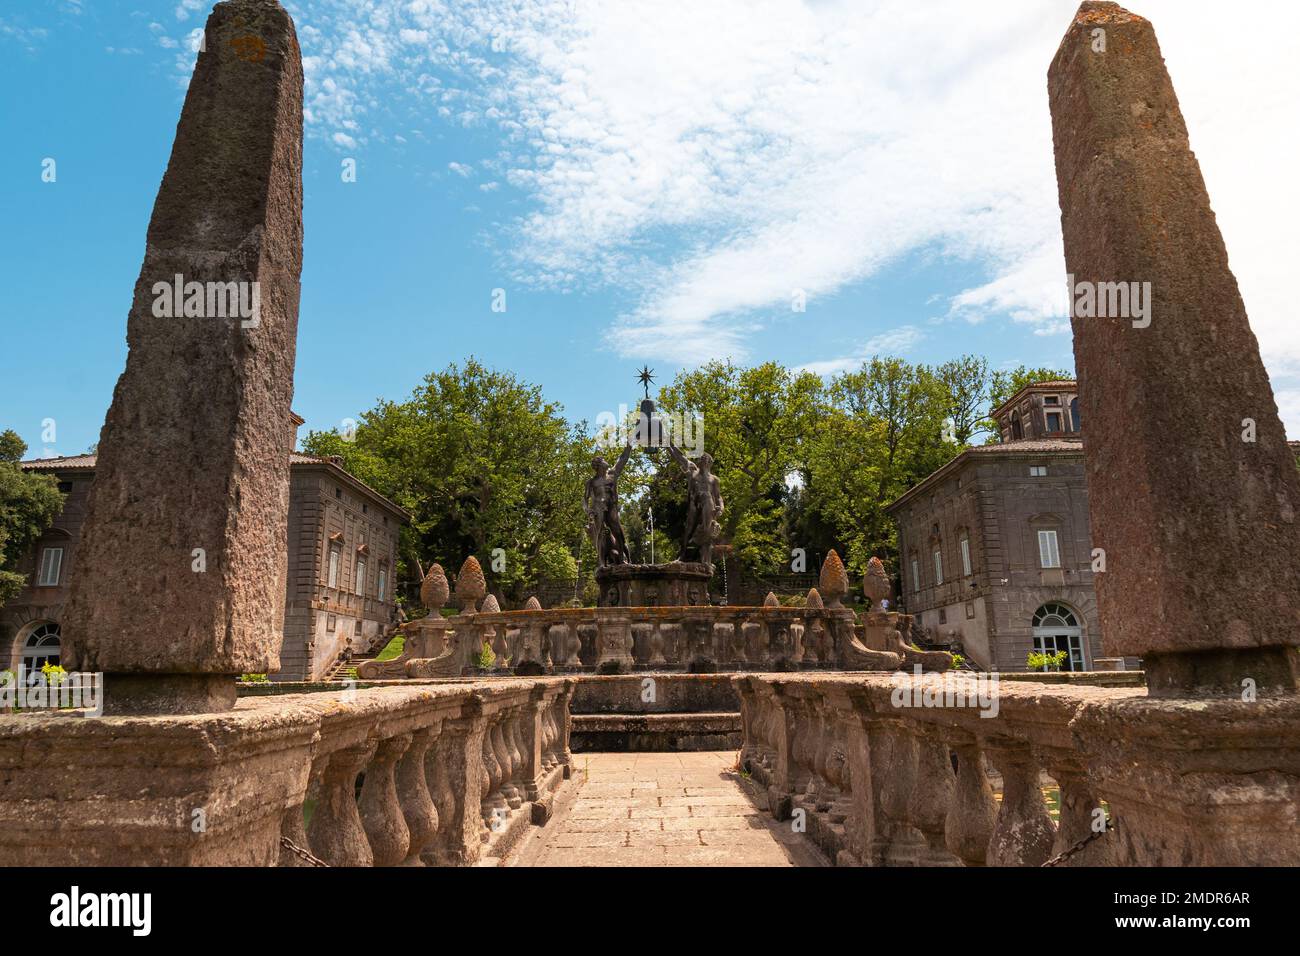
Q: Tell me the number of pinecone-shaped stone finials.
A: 8